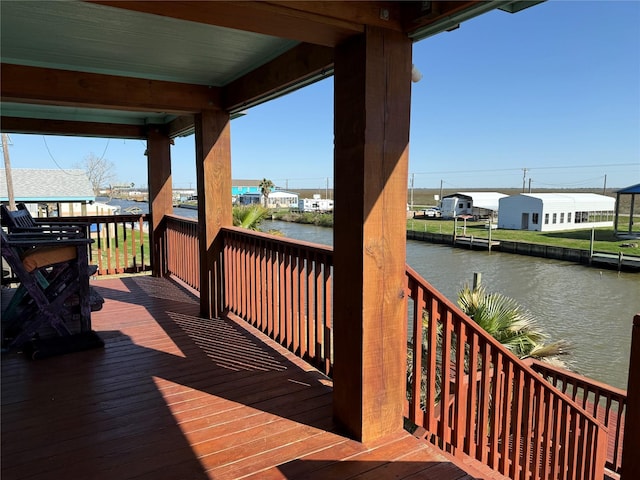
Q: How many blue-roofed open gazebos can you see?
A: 1